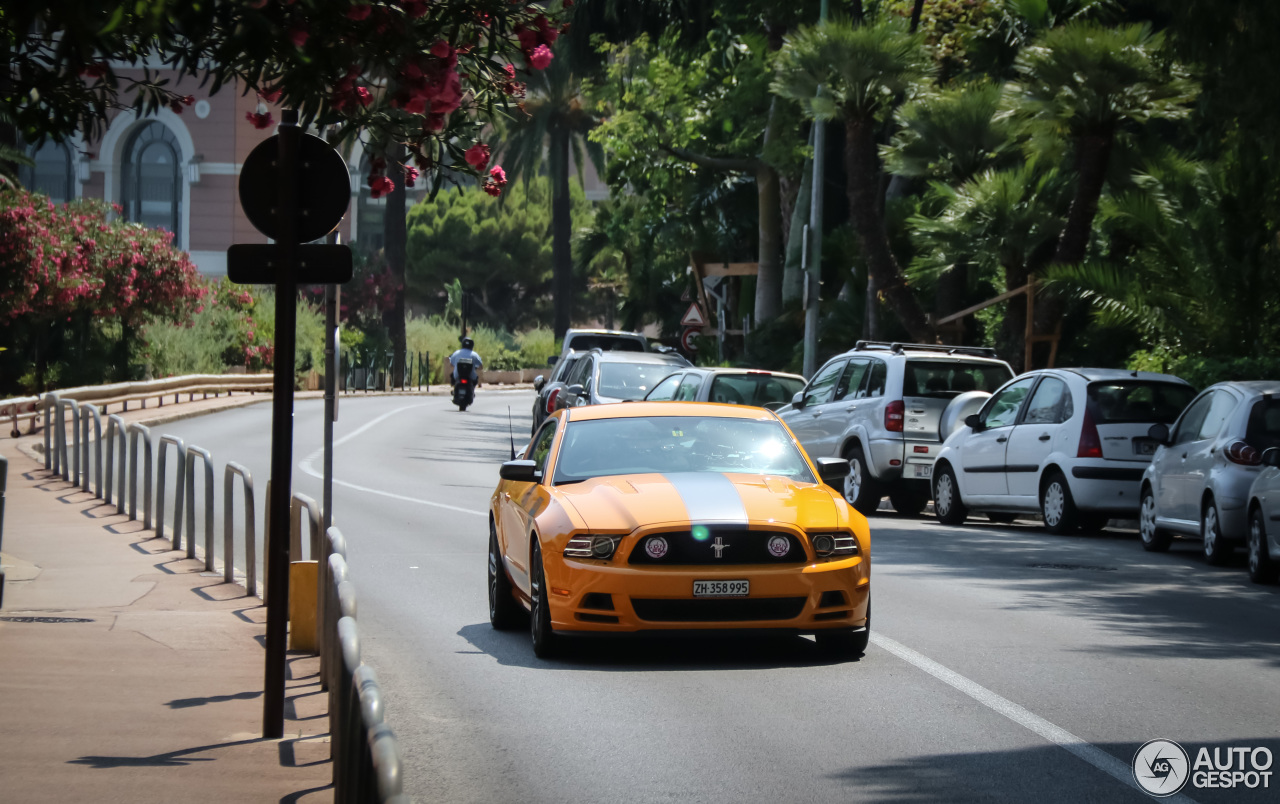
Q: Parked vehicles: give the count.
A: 8